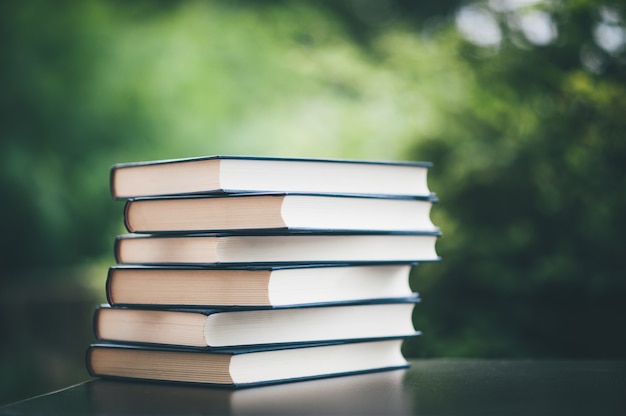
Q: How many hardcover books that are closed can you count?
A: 6